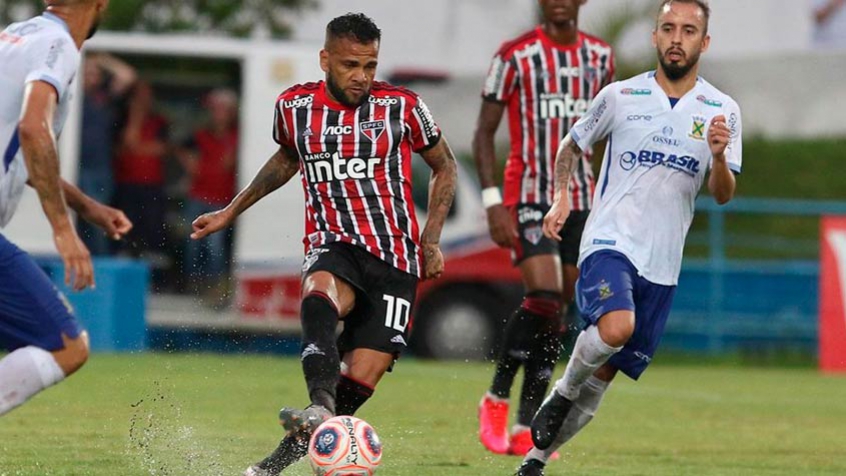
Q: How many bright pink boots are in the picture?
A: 2